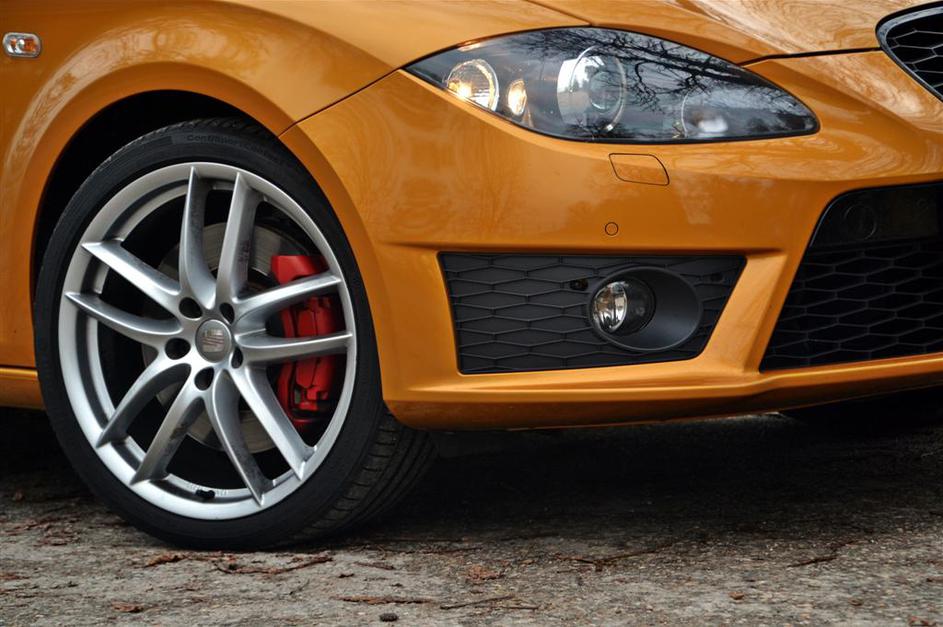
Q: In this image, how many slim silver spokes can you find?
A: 10